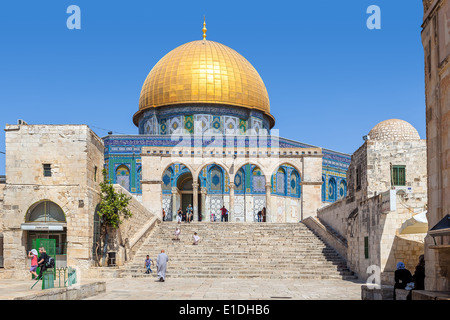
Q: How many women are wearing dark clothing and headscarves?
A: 2